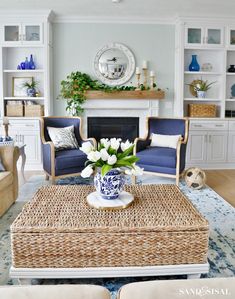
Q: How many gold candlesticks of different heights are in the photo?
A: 3